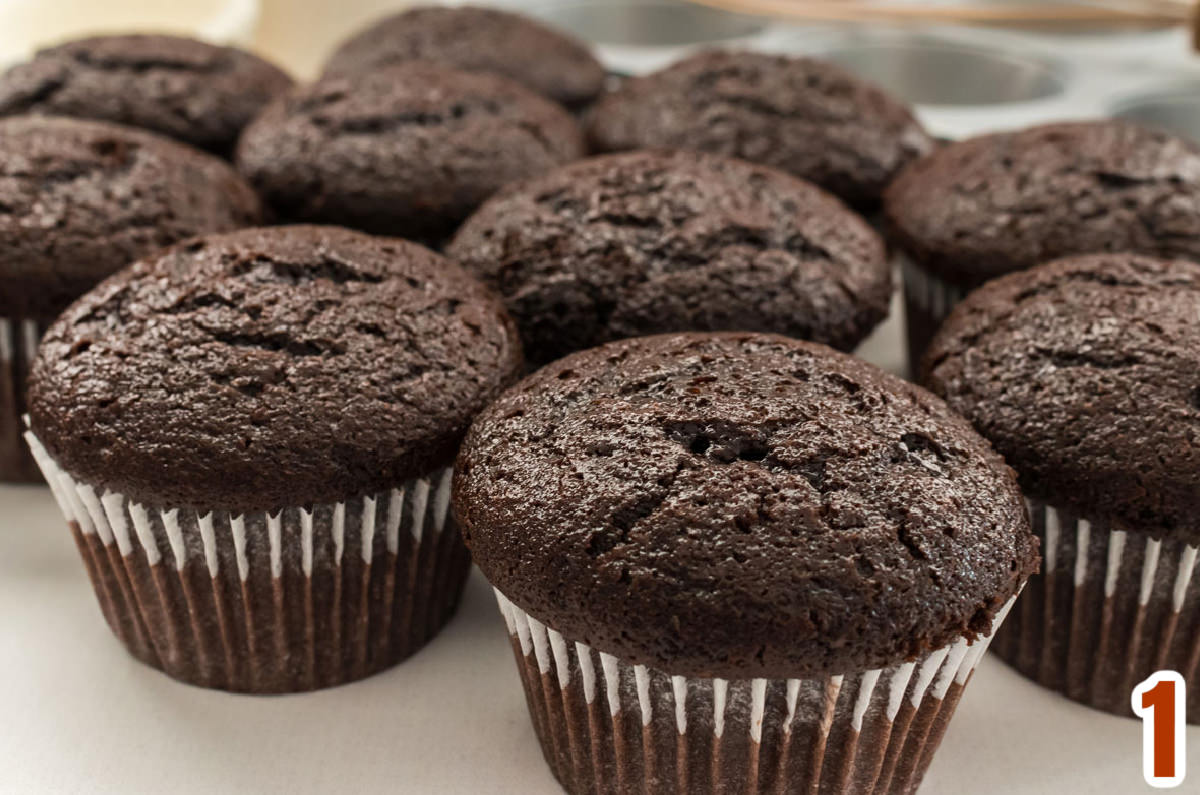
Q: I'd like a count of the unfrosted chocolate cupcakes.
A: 10